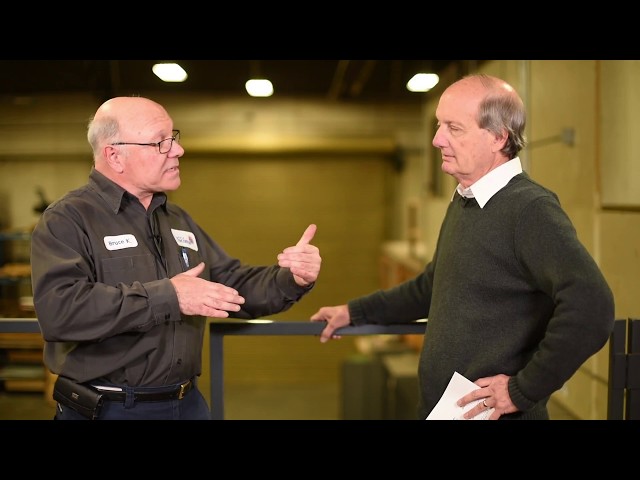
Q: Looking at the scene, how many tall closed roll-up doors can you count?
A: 1